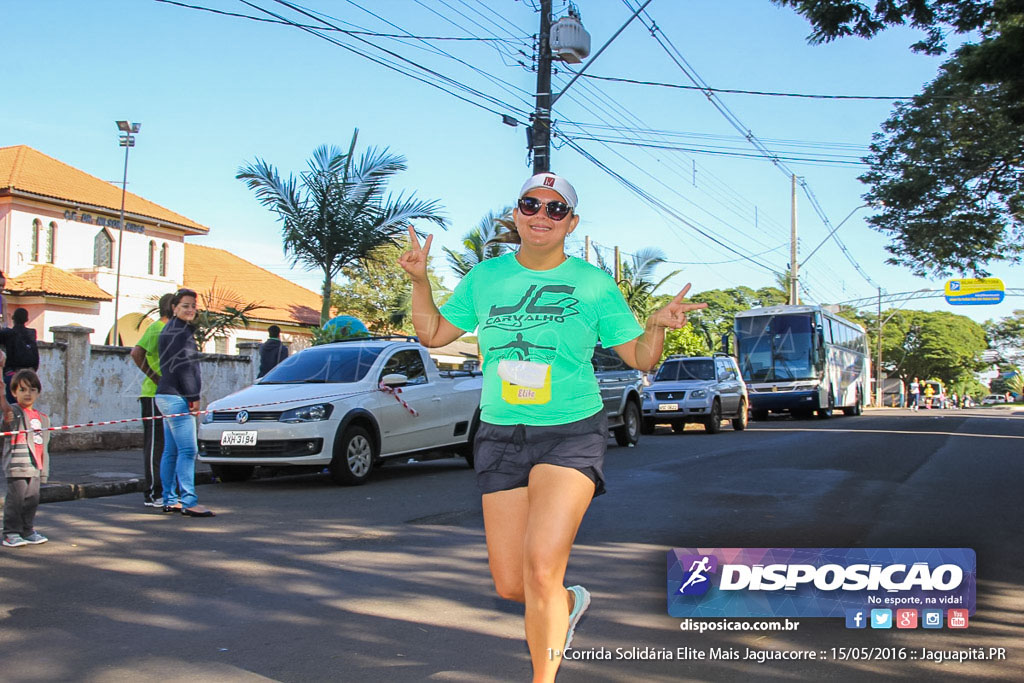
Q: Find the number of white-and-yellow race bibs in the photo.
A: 1